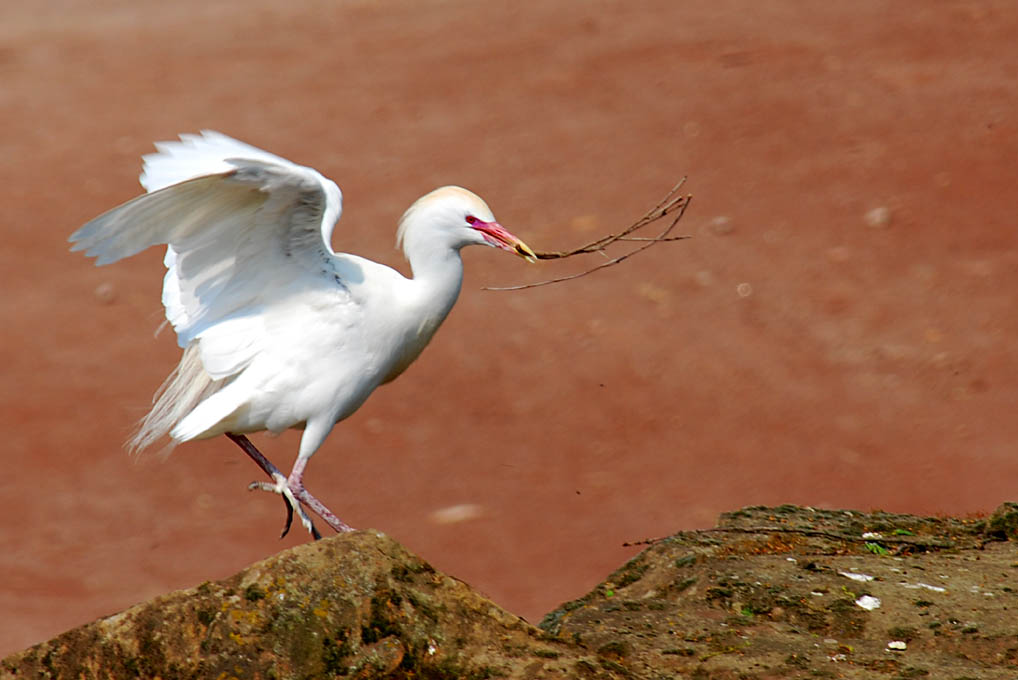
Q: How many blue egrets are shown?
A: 0